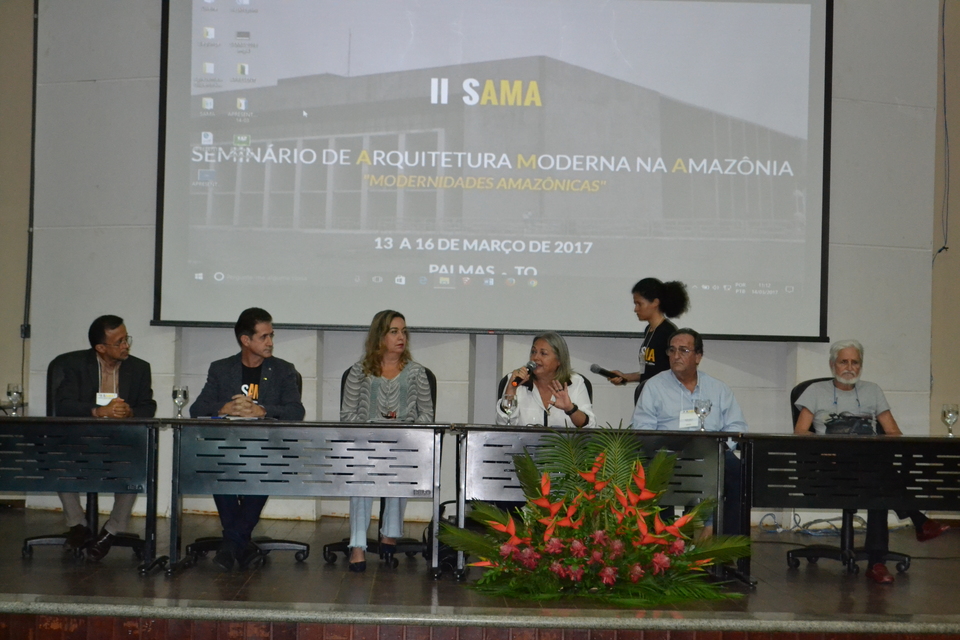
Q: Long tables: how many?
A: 4